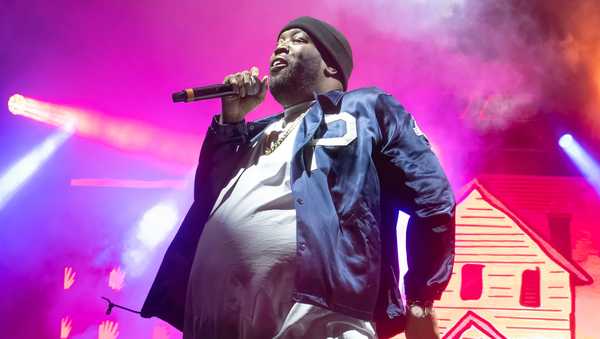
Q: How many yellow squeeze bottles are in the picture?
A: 0